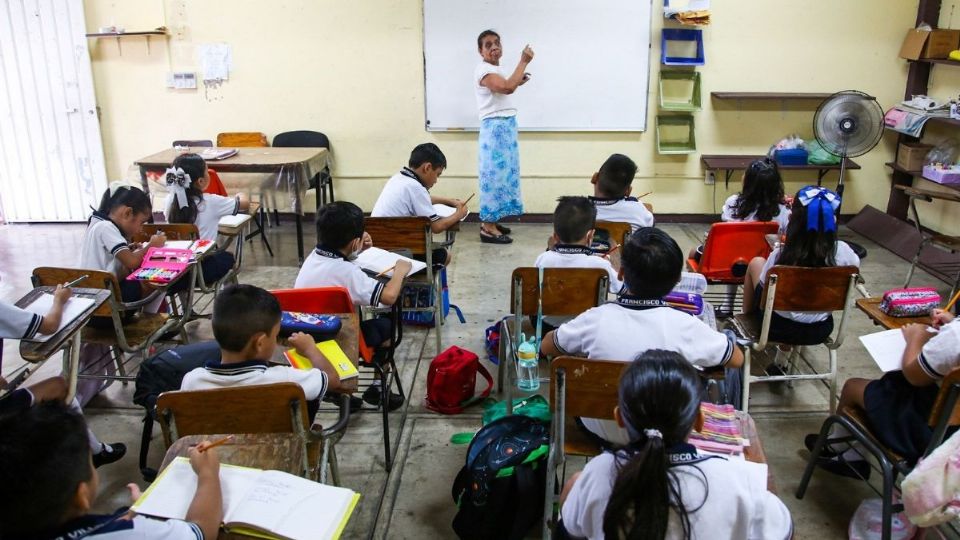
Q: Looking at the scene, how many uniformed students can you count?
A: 14